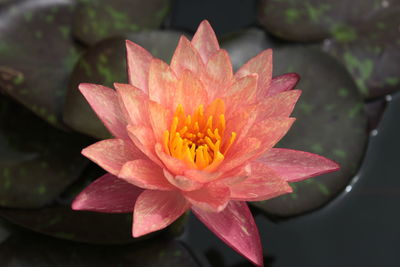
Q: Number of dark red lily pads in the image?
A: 0